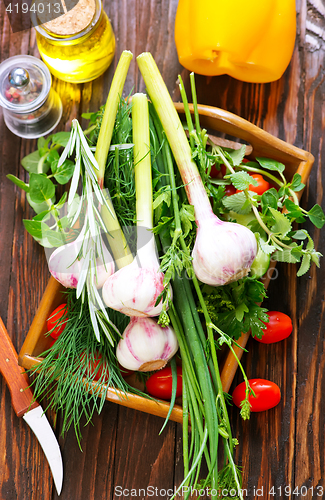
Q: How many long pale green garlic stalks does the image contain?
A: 3